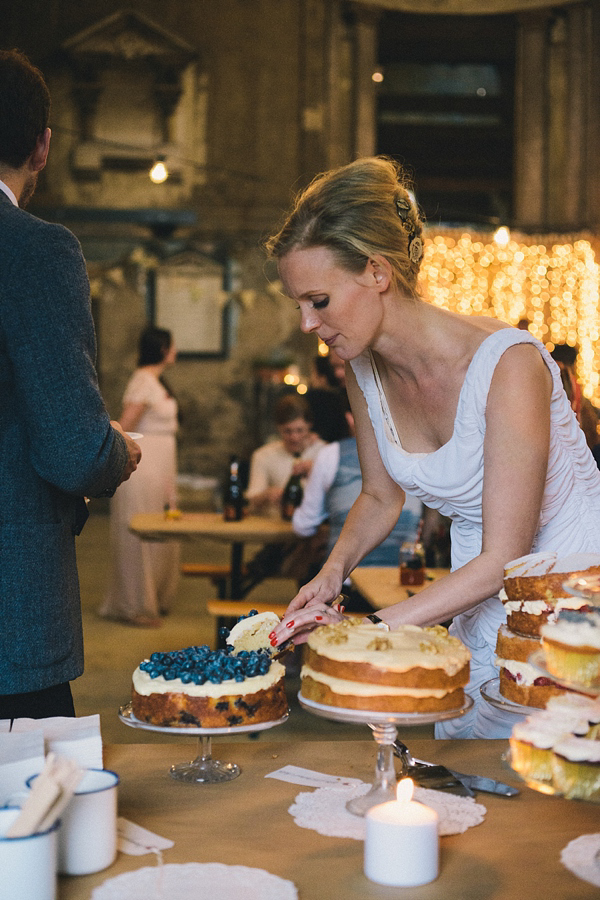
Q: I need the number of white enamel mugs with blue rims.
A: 2